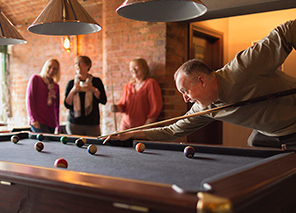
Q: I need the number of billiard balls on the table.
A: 10